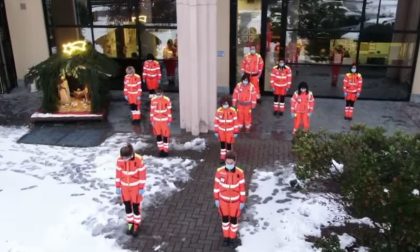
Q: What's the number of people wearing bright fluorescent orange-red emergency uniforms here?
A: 11